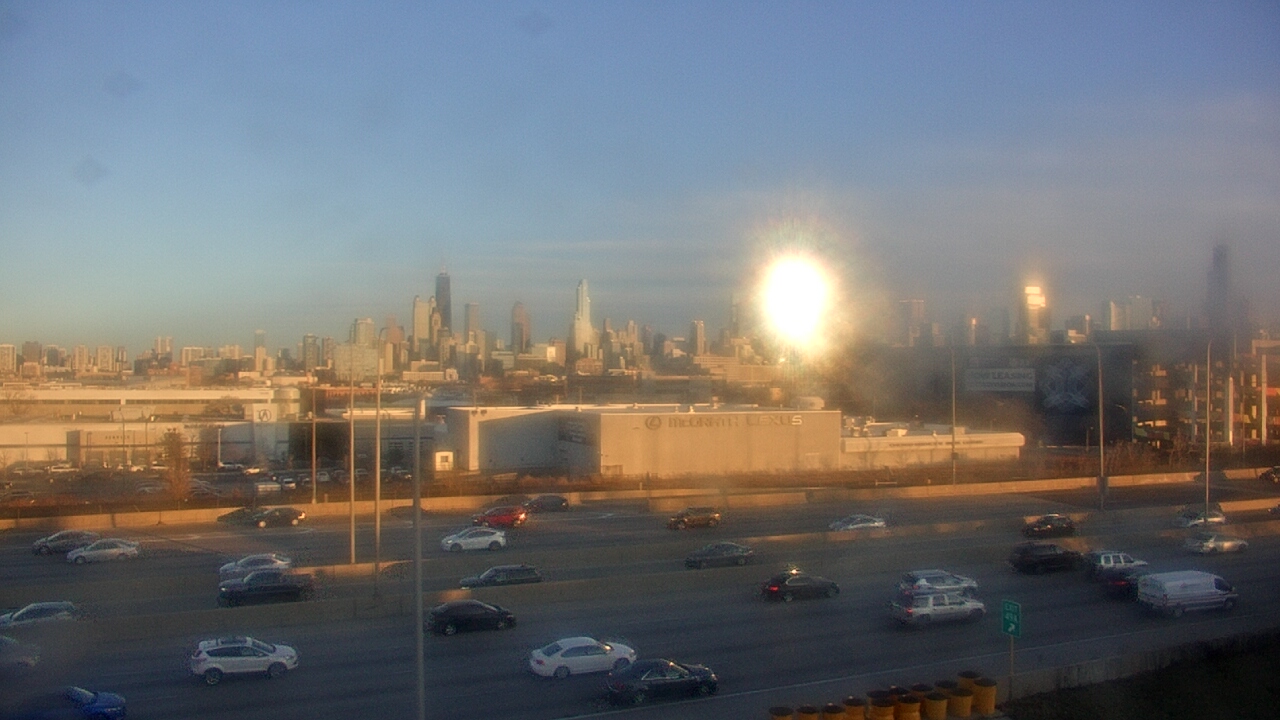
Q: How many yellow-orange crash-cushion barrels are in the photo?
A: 14